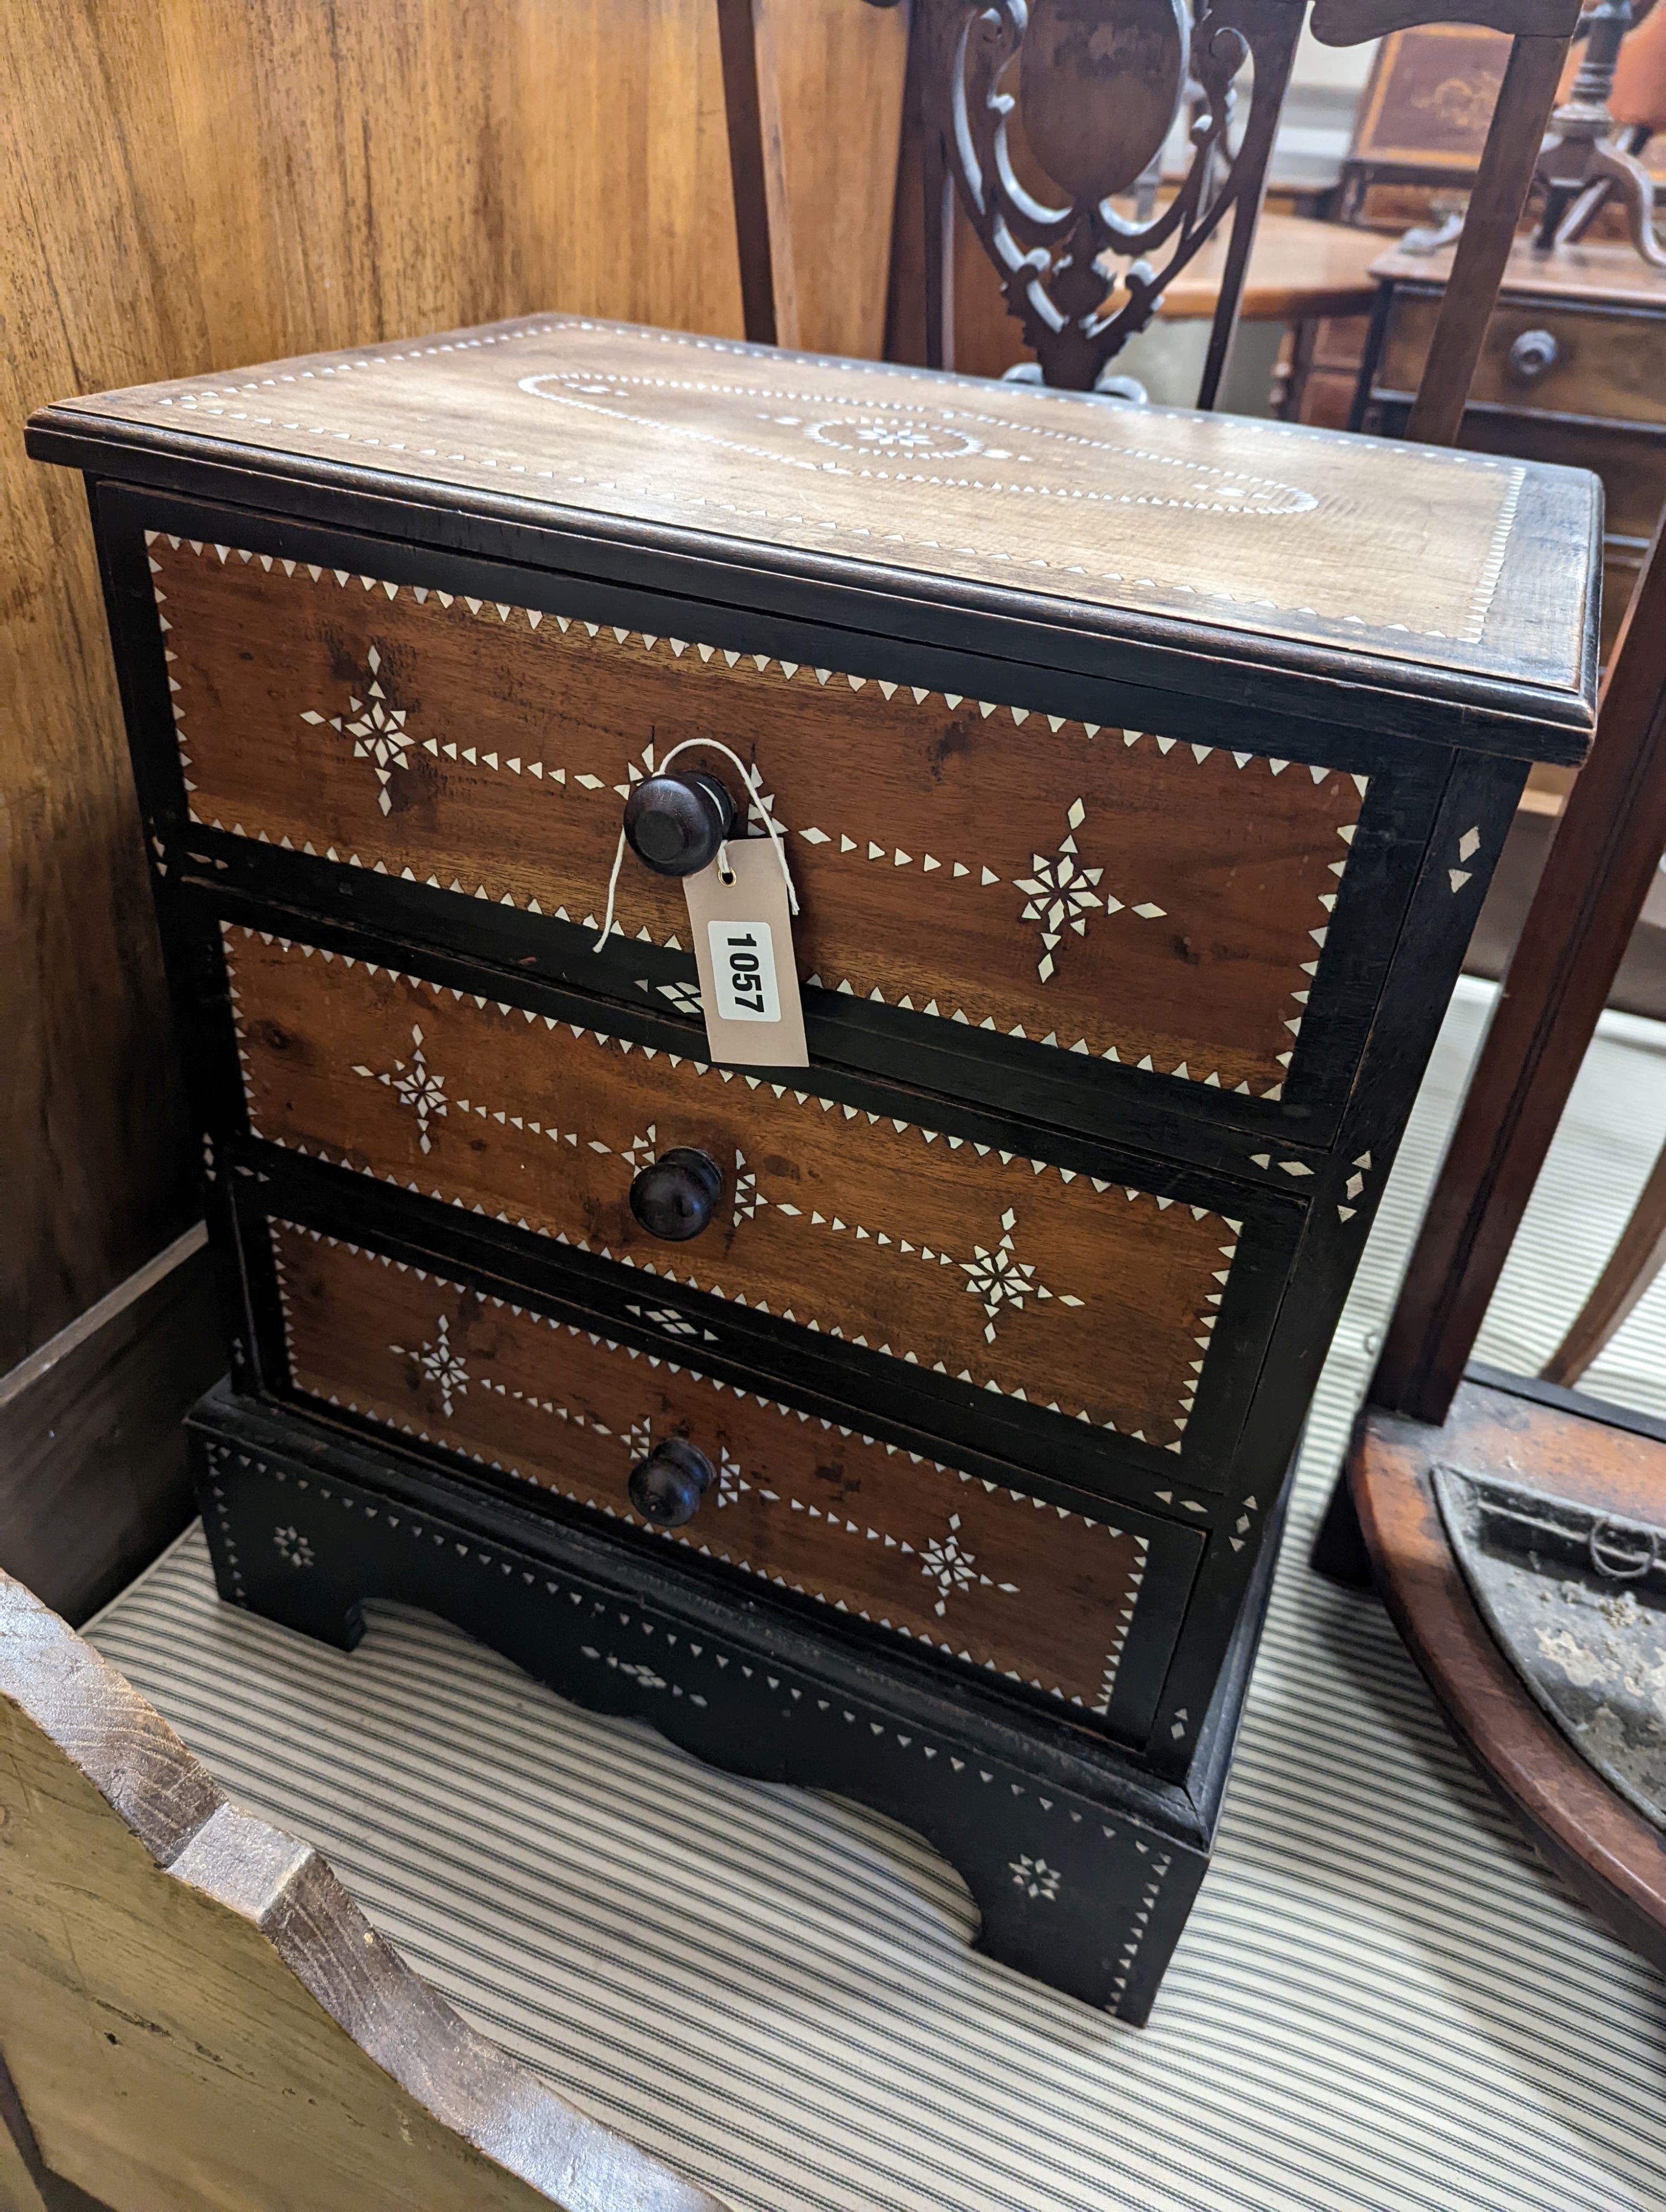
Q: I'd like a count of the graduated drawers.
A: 3